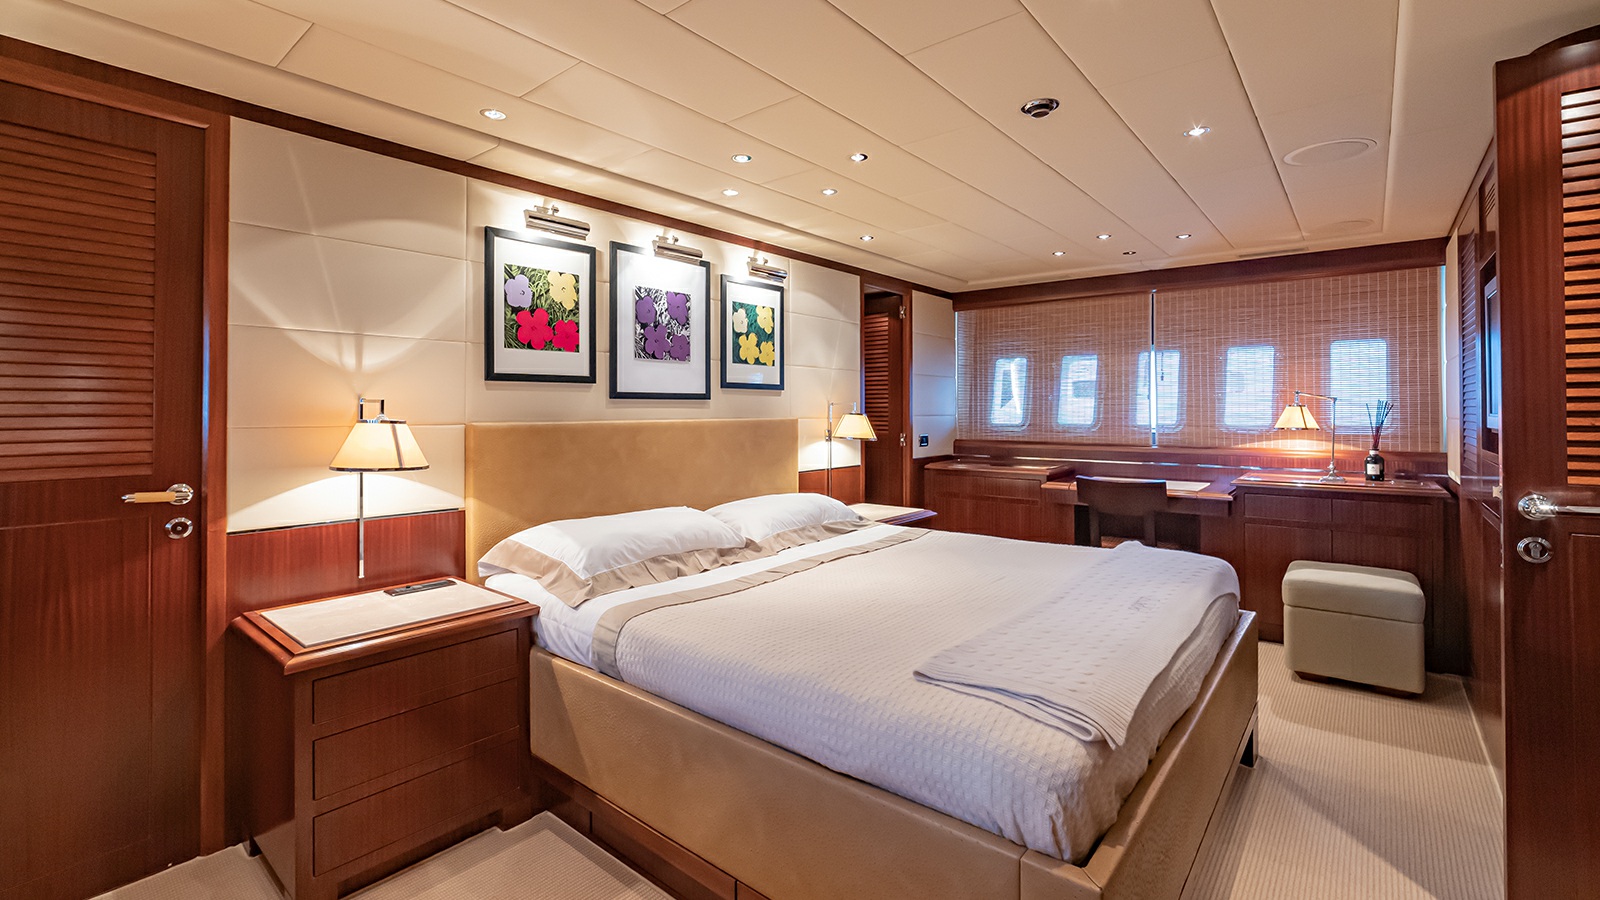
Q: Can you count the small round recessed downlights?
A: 11